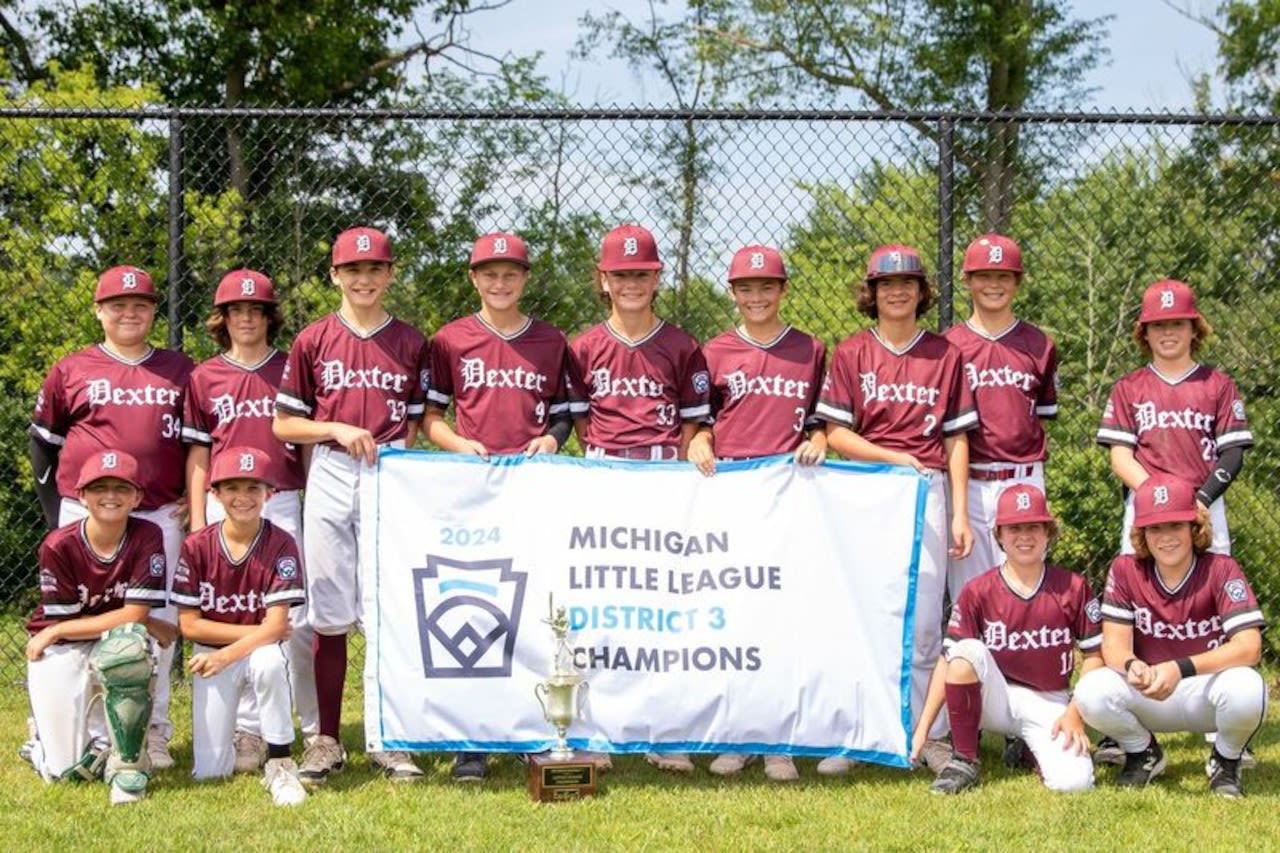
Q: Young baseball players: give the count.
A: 13